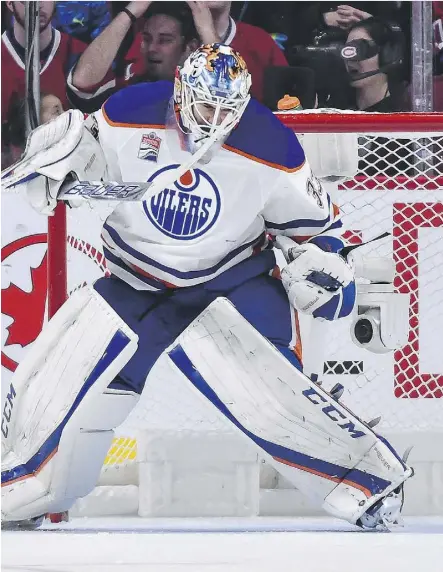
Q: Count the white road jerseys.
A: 1